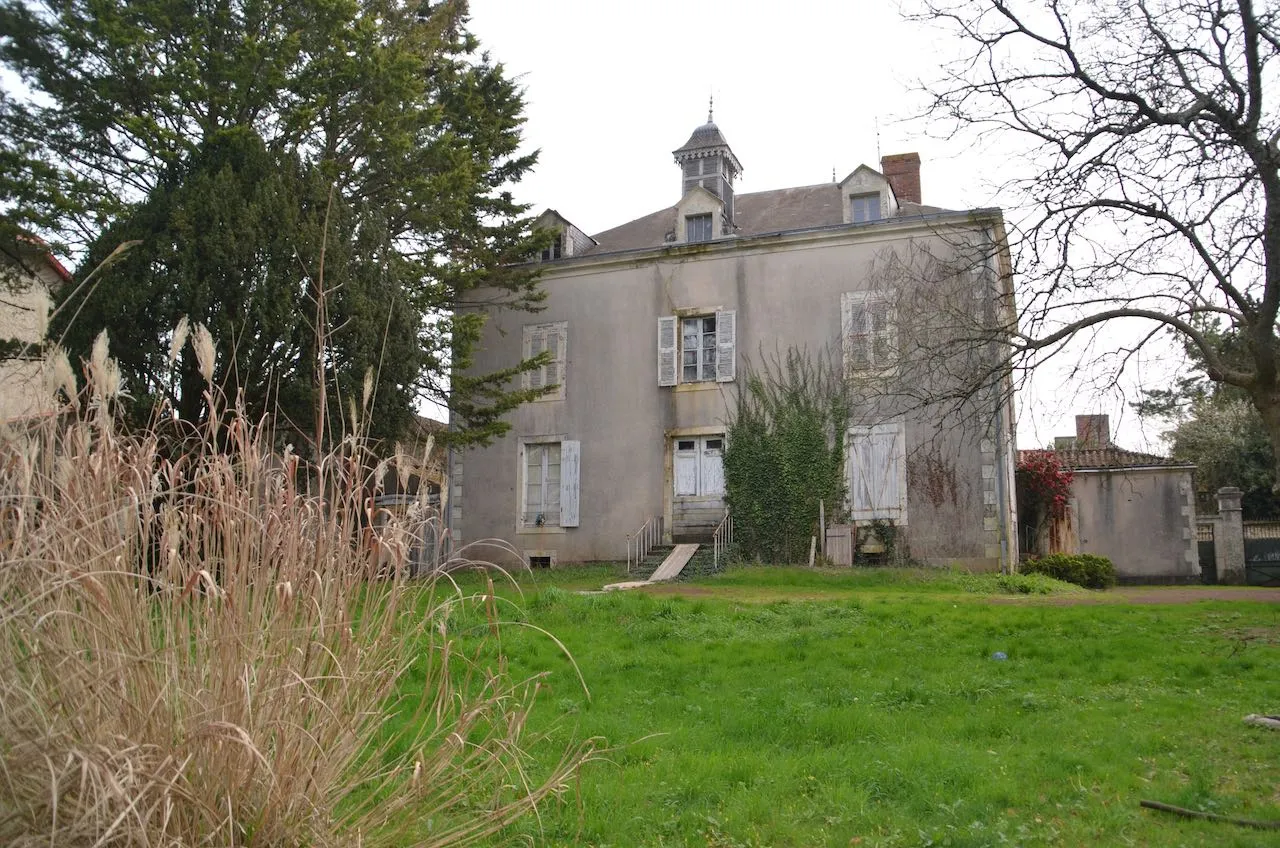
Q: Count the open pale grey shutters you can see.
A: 3